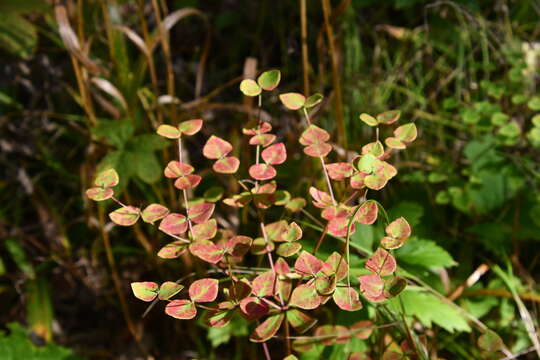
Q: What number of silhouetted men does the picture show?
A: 0